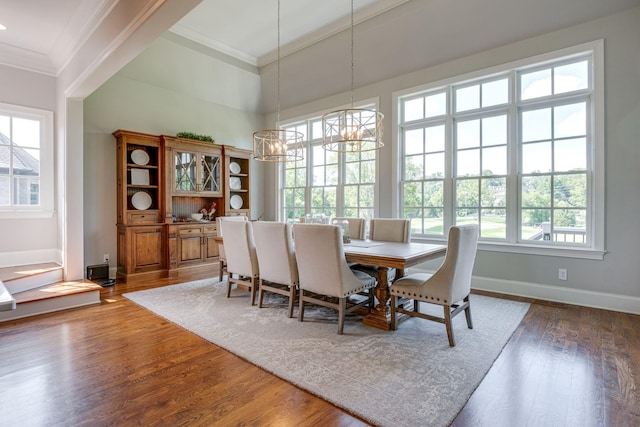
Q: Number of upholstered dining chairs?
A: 8